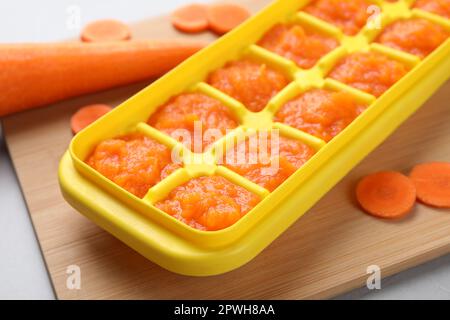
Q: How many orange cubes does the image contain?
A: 11